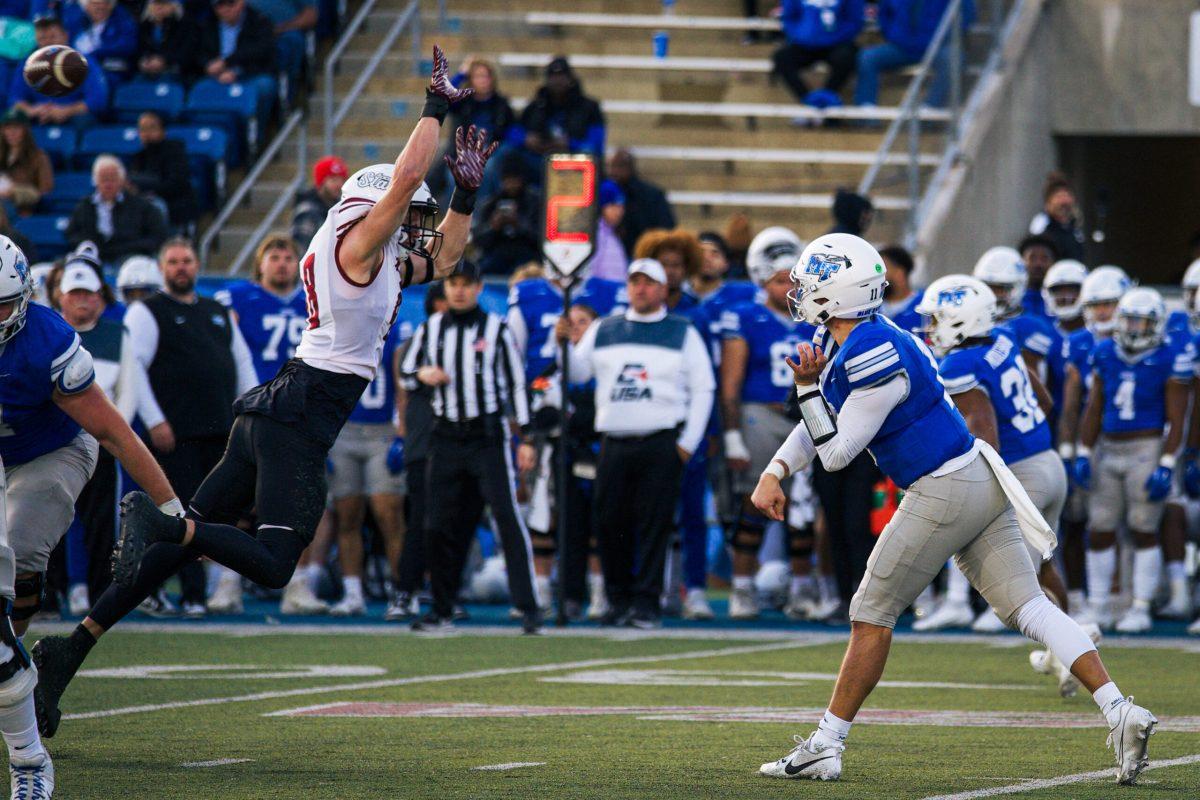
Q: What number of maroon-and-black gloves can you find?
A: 2